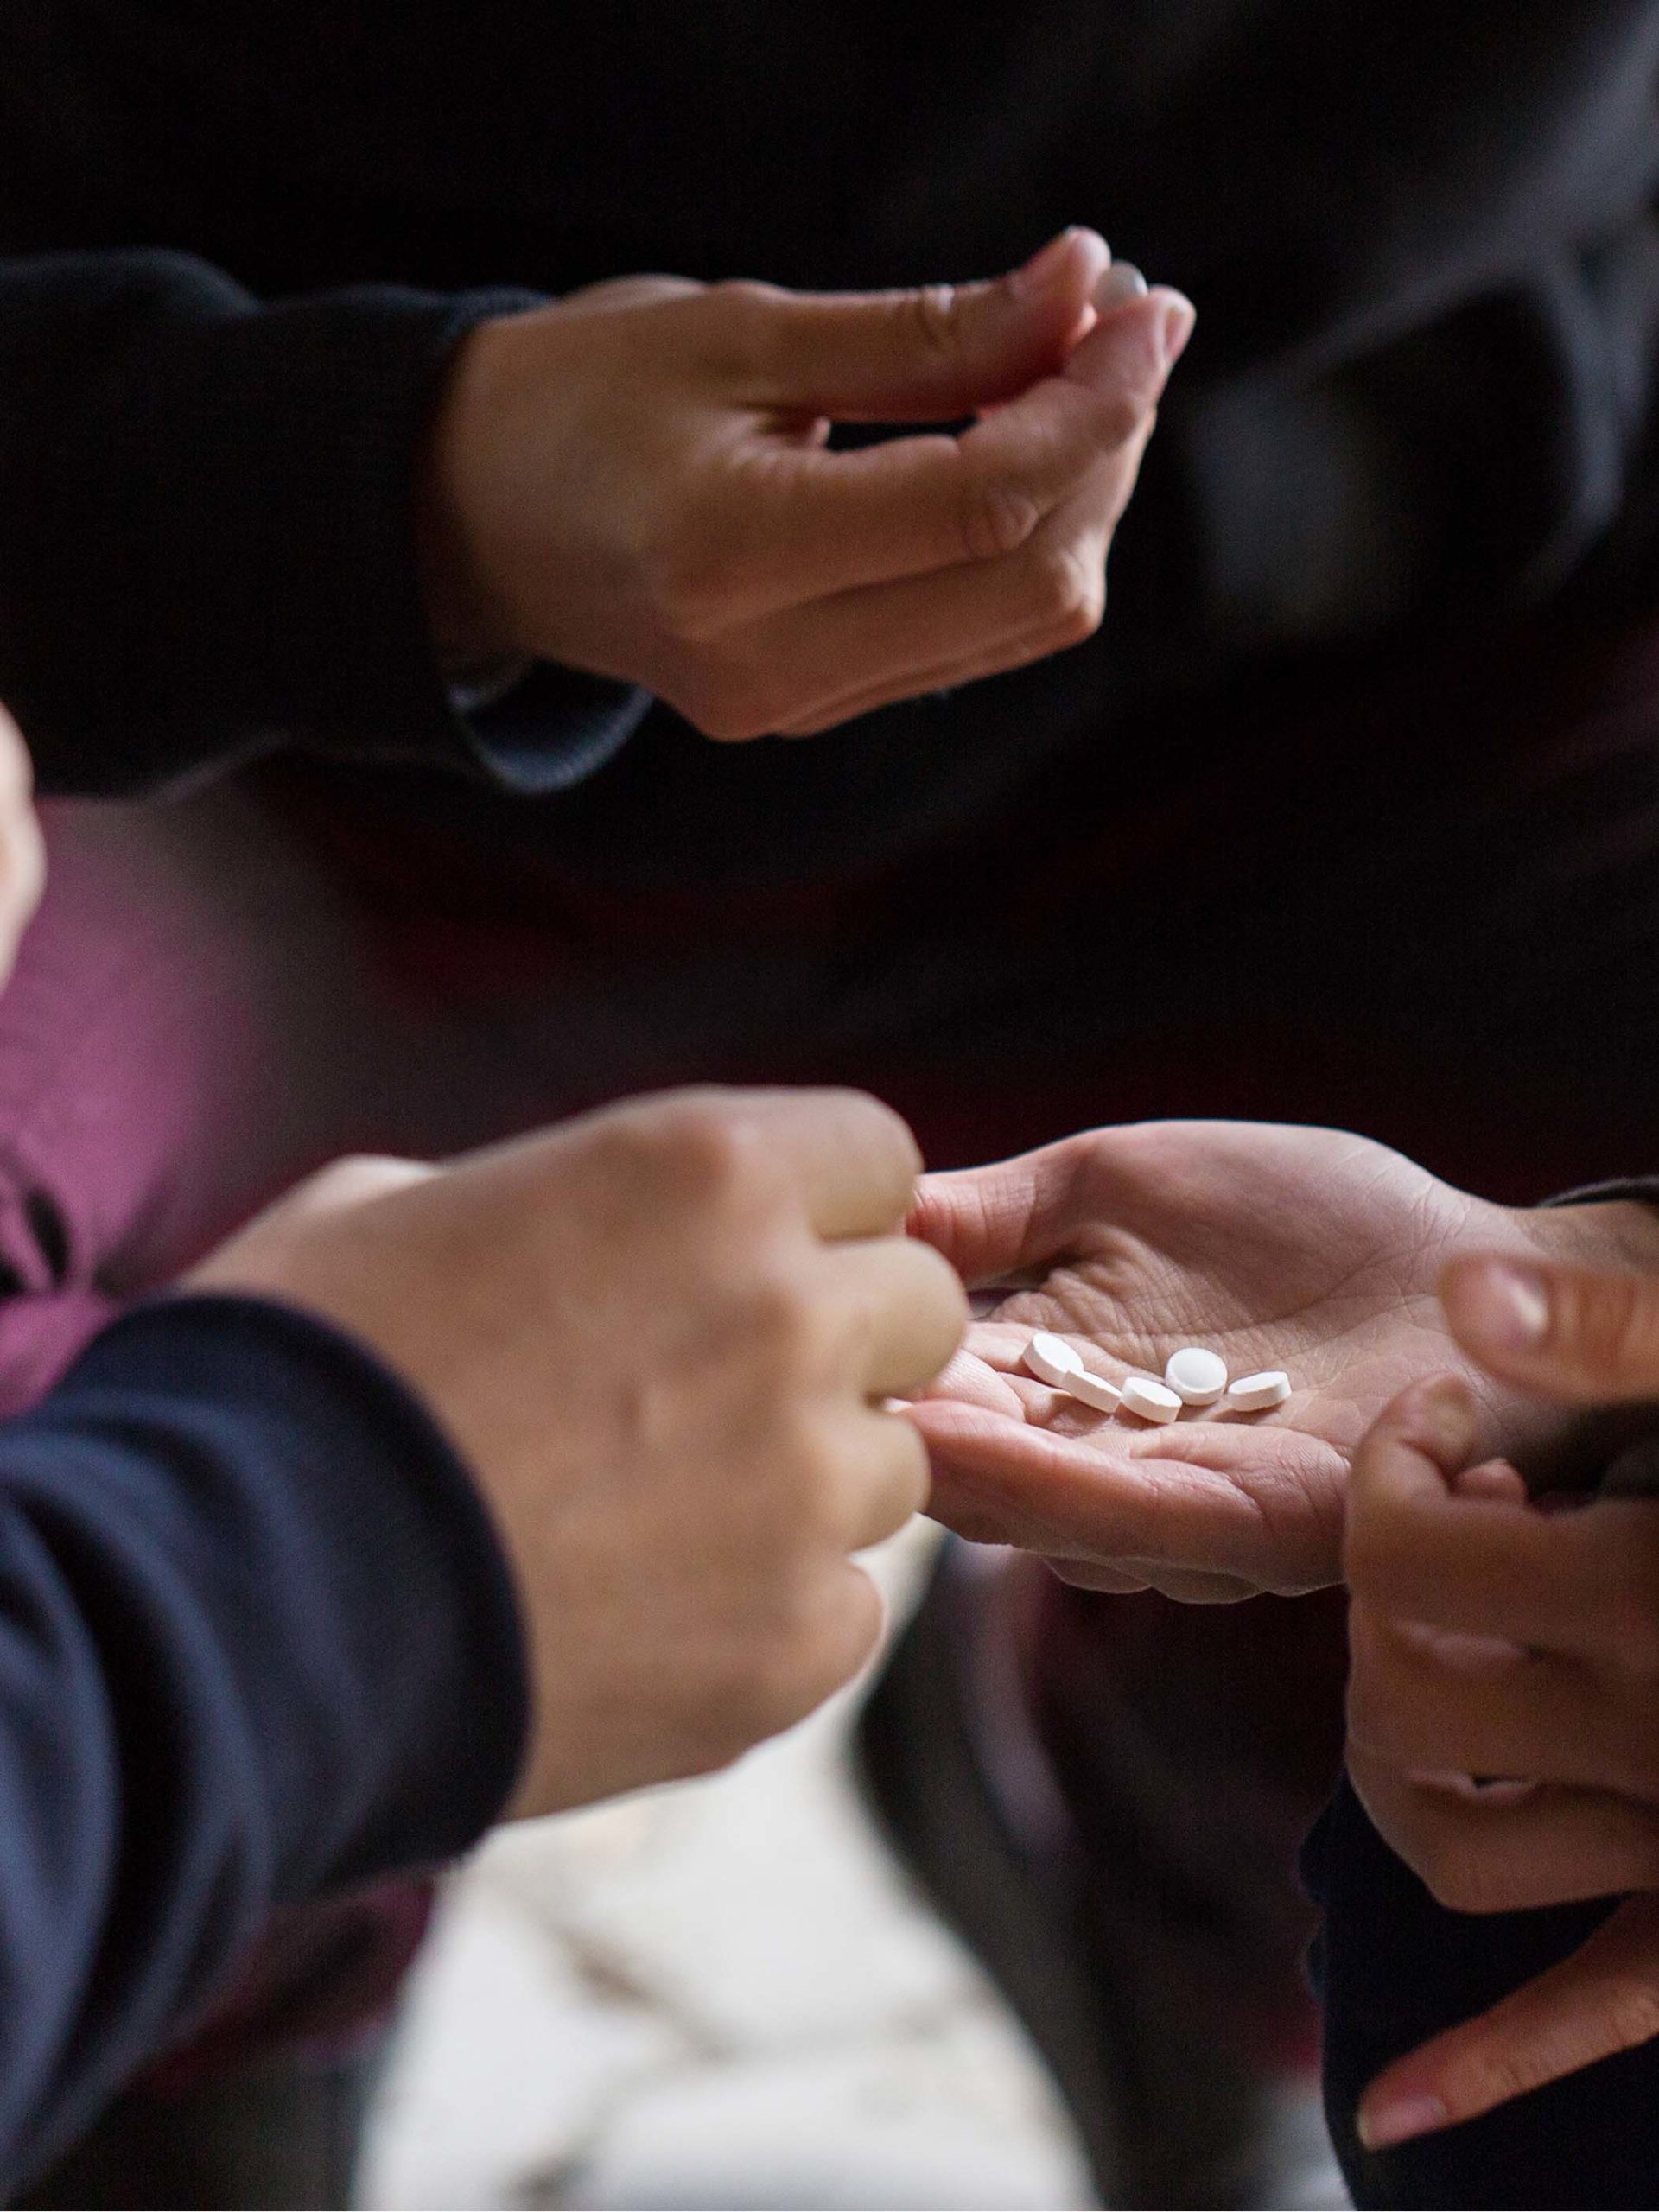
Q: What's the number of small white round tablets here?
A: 6